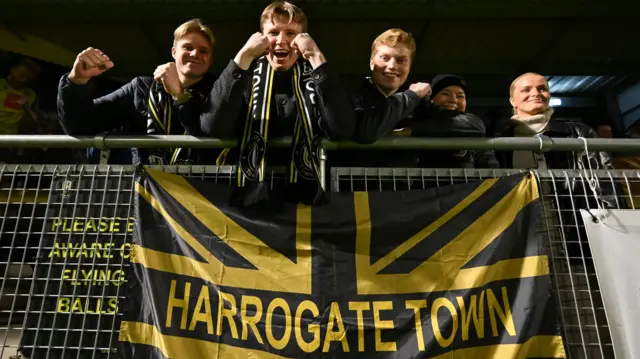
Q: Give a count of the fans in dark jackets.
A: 5